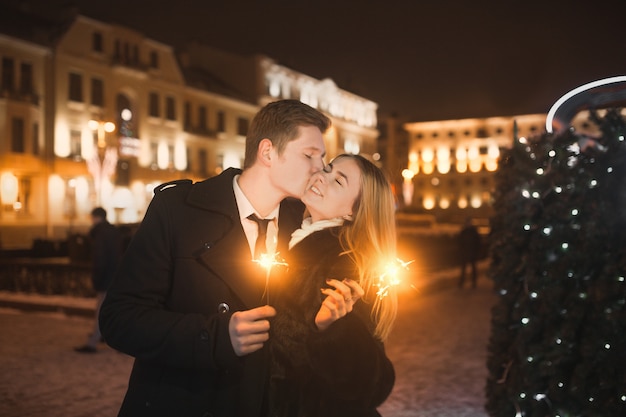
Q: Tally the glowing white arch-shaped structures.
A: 1